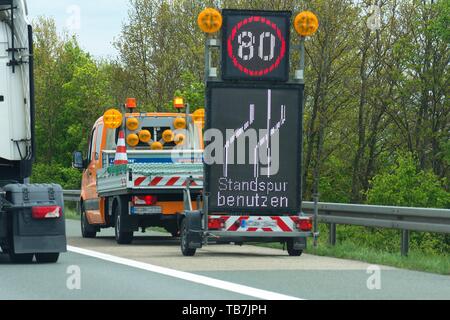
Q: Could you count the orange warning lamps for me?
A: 13